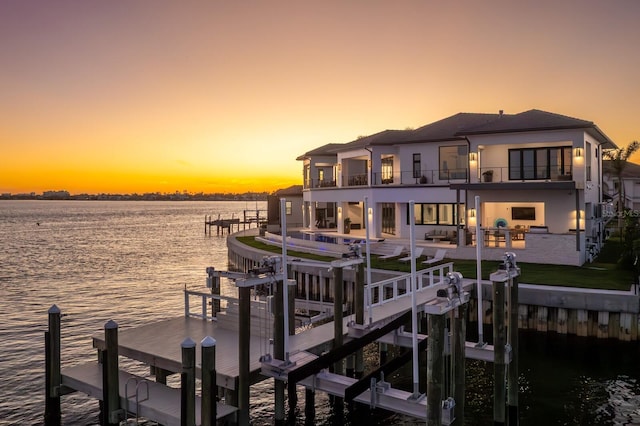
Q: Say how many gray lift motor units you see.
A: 4